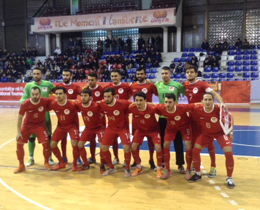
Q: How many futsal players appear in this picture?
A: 14